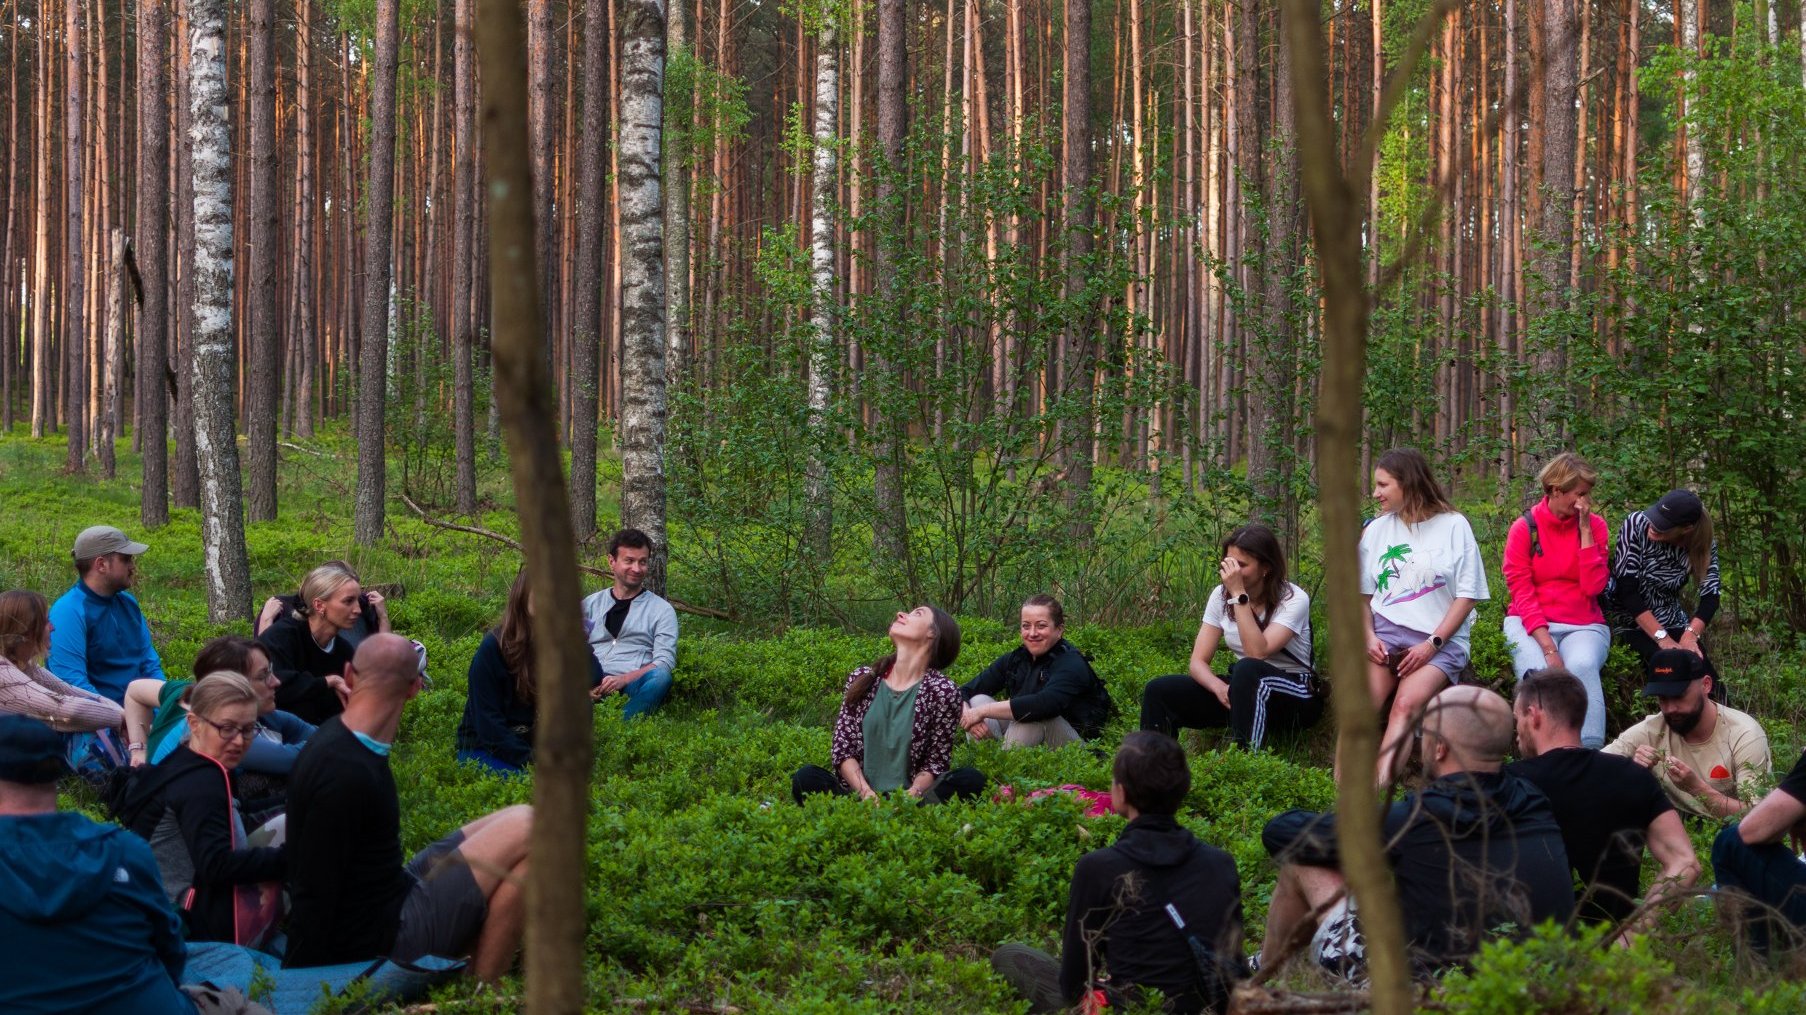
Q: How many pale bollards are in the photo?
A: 0